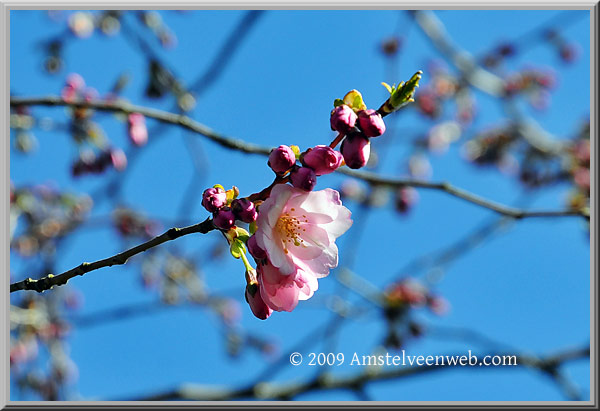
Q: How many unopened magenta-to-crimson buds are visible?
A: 11